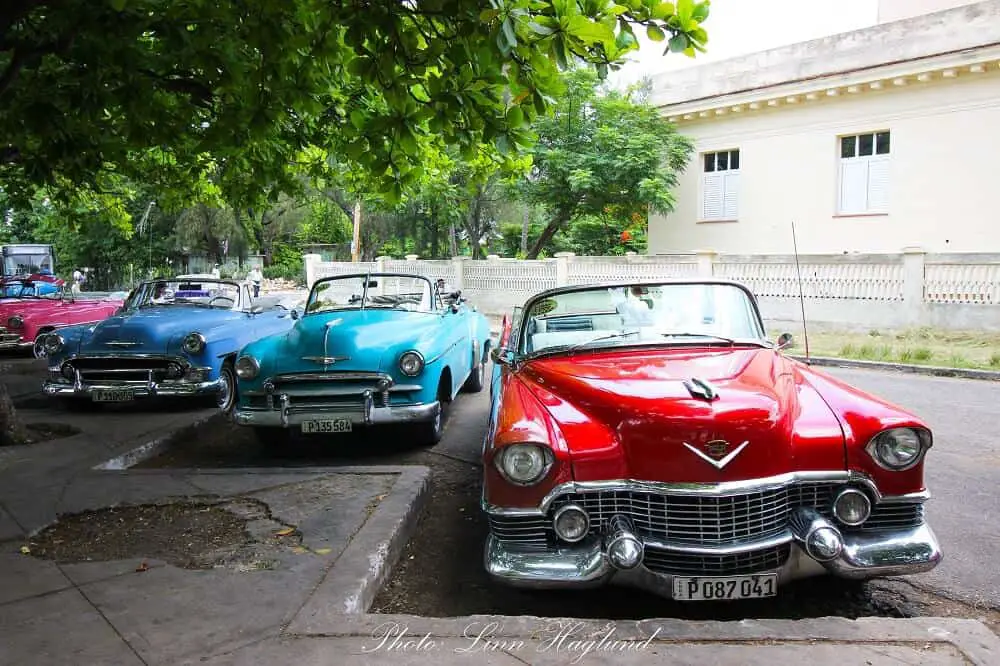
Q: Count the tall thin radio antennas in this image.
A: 1